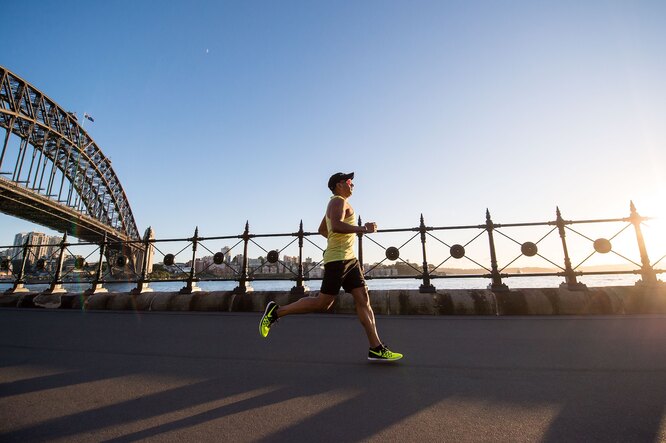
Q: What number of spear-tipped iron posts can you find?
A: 12